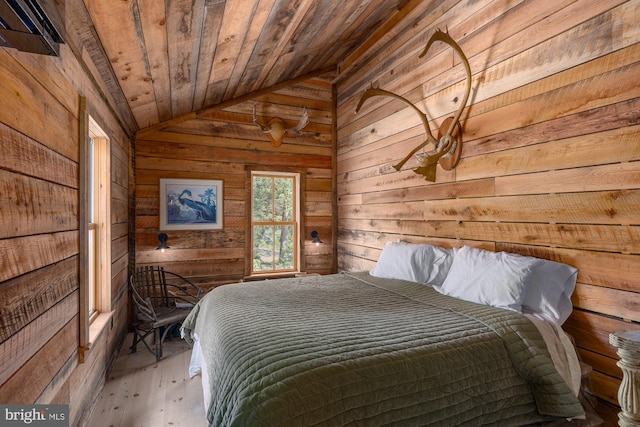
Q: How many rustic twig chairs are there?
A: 1